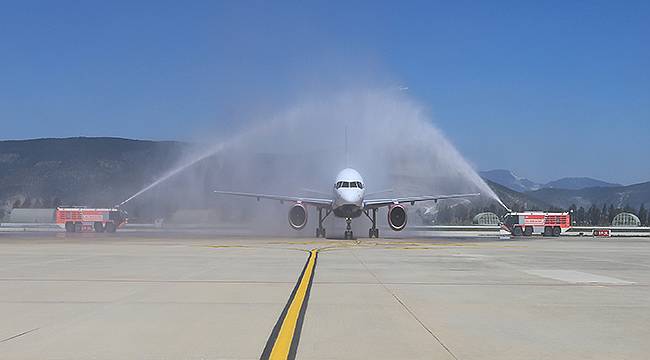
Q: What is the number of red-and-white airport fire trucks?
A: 2